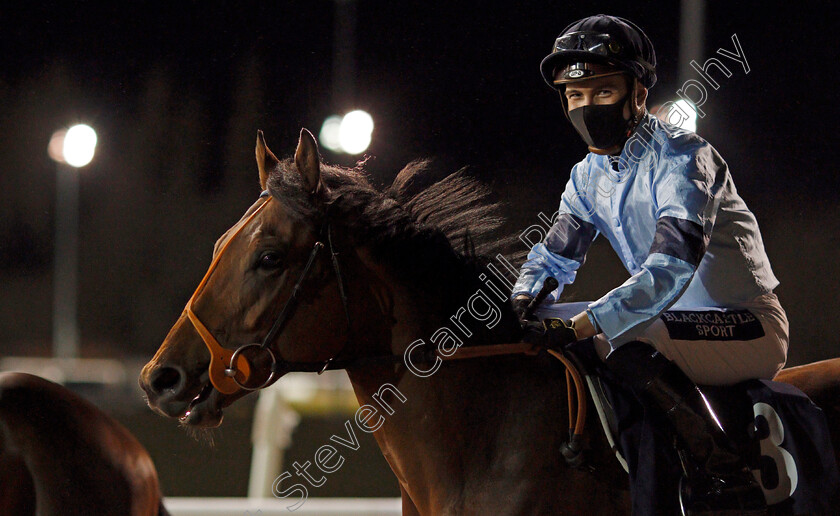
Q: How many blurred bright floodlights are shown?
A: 3